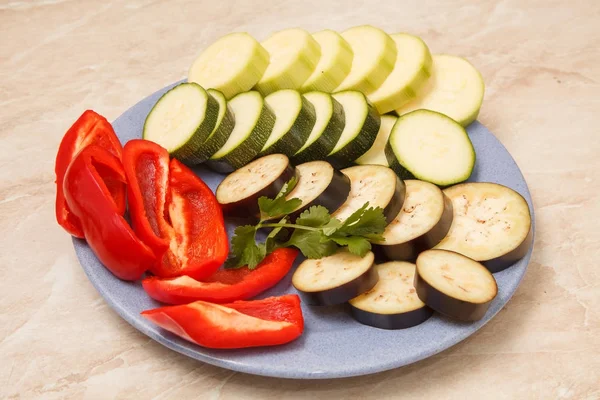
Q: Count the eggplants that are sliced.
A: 8